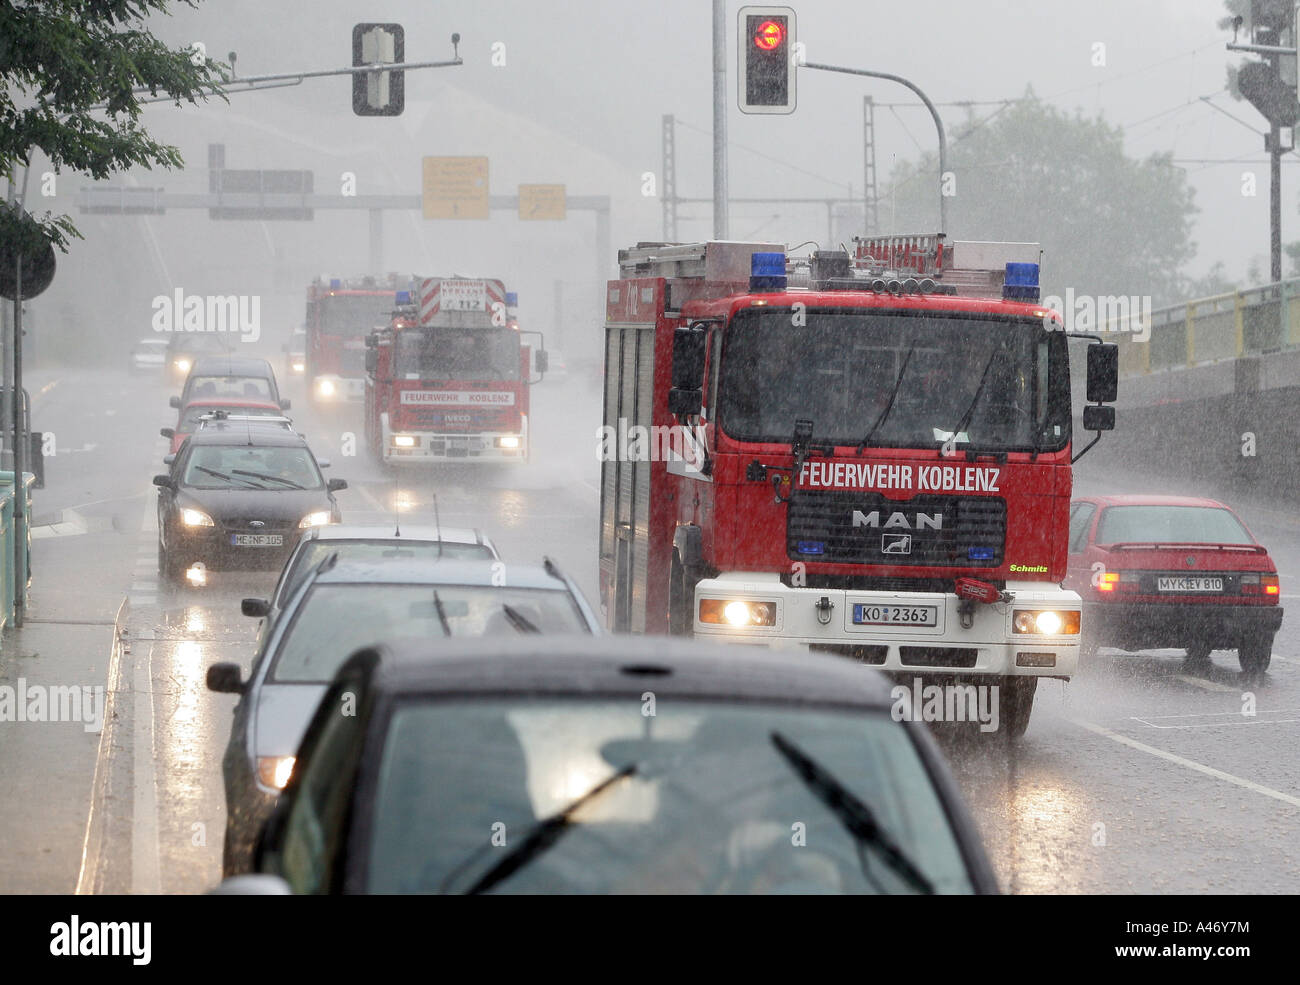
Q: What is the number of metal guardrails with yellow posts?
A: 1